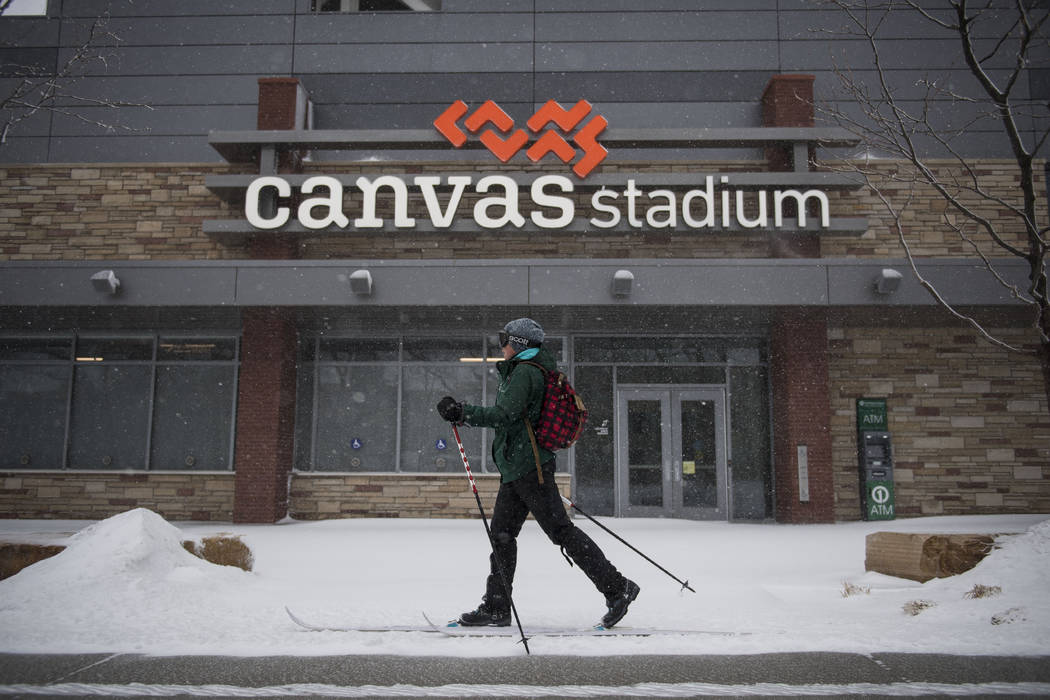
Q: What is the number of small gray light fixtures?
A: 4